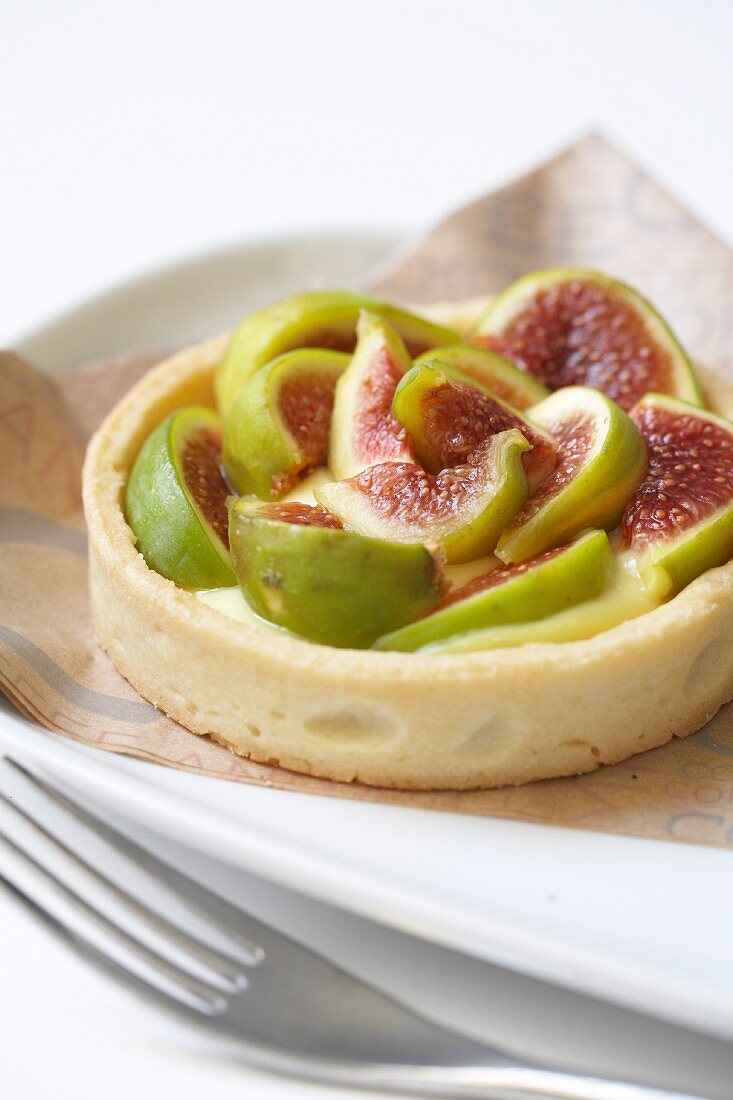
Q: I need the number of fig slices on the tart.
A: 12